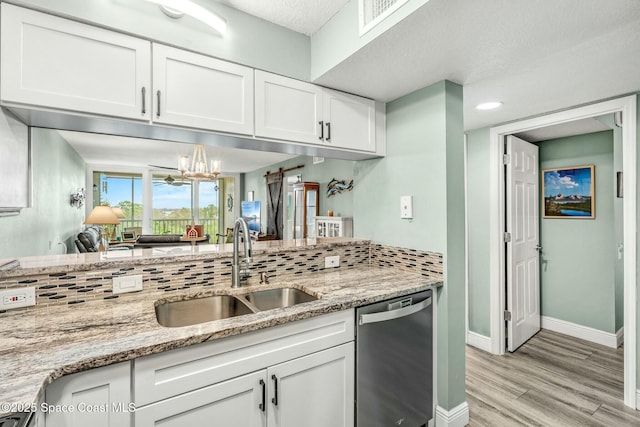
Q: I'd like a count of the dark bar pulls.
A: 6